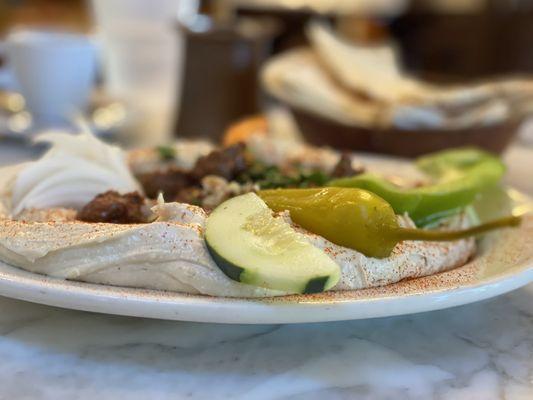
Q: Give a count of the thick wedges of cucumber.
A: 1